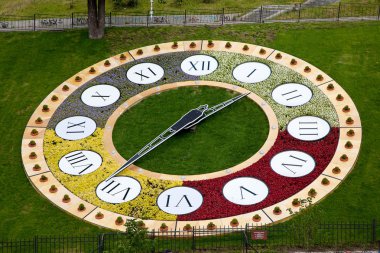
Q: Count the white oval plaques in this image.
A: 12